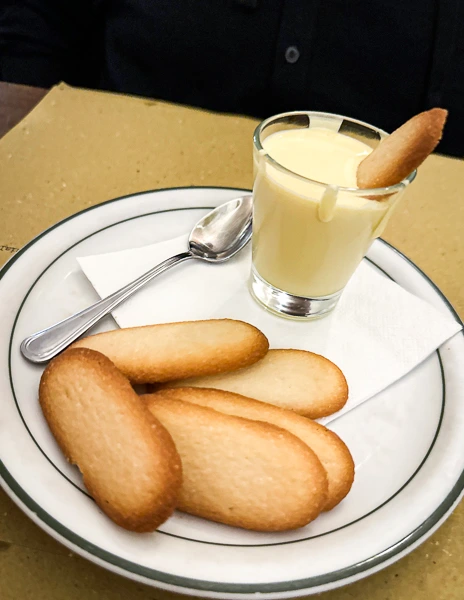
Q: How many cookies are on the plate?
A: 5